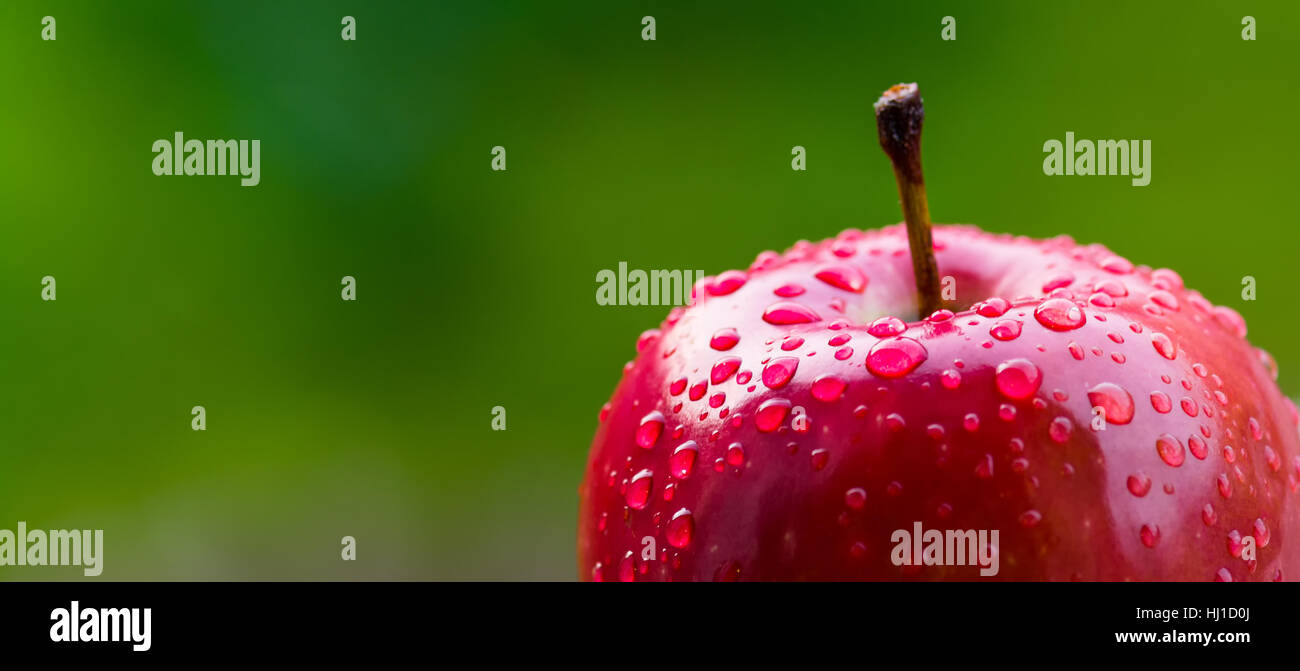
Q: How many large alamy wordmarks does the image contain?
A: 6